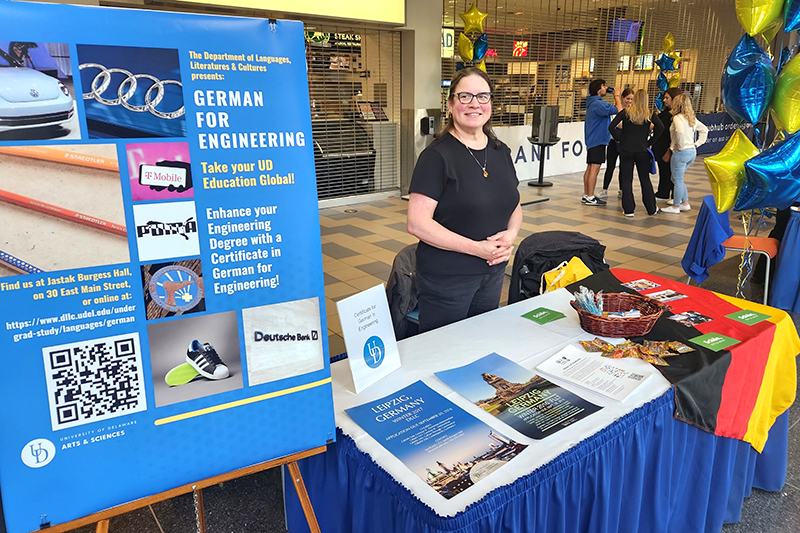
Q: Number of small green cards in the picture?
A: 3